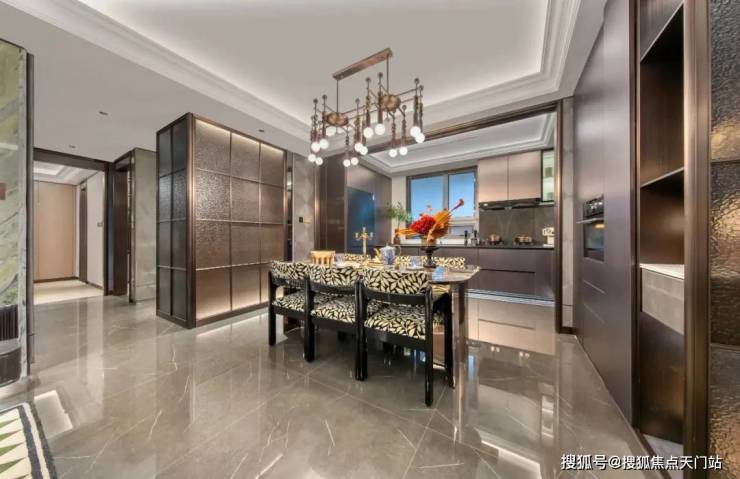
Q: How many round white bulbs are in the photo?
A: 14